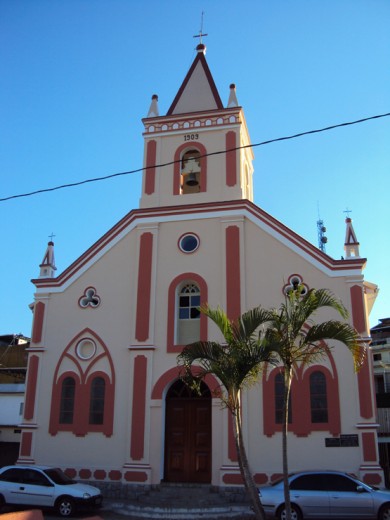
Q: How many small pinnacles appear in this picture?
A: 4